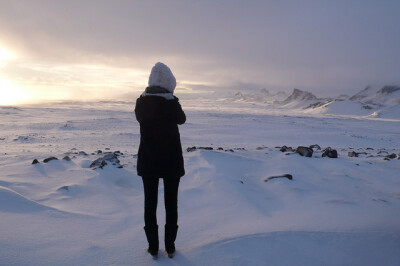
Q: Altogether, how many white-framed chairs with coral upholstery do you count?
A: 0